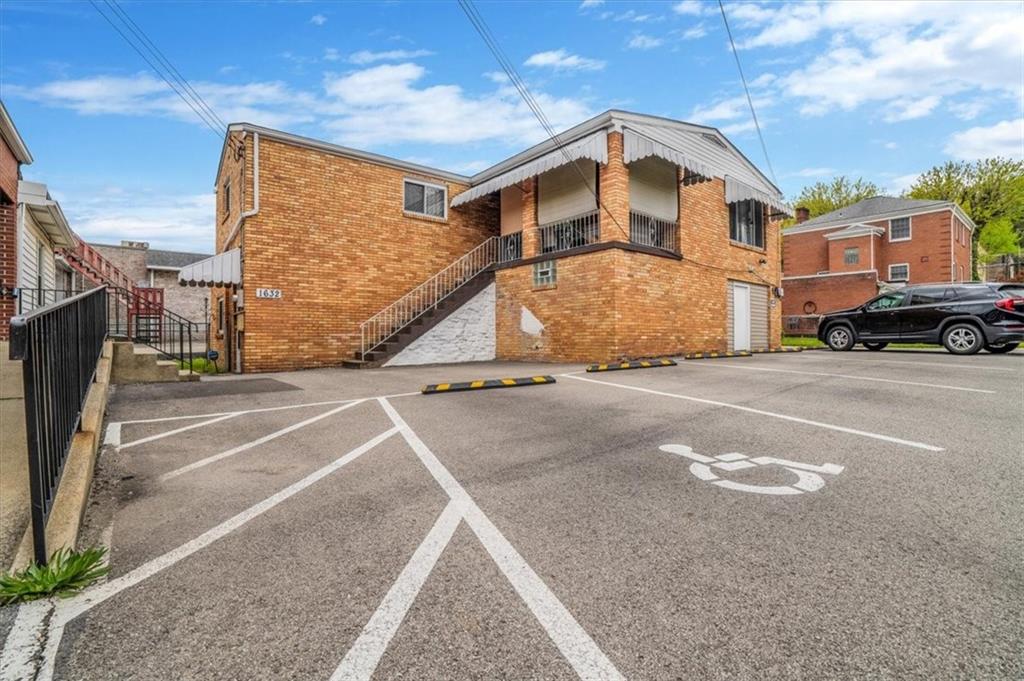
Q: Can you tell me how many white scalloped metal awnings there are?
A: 4